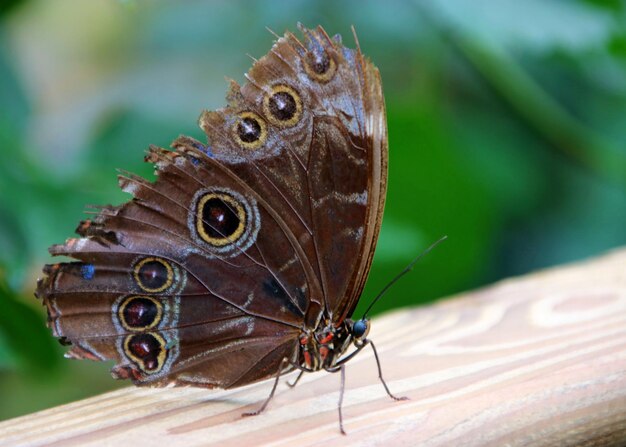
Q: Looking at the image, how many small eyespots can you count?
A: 6